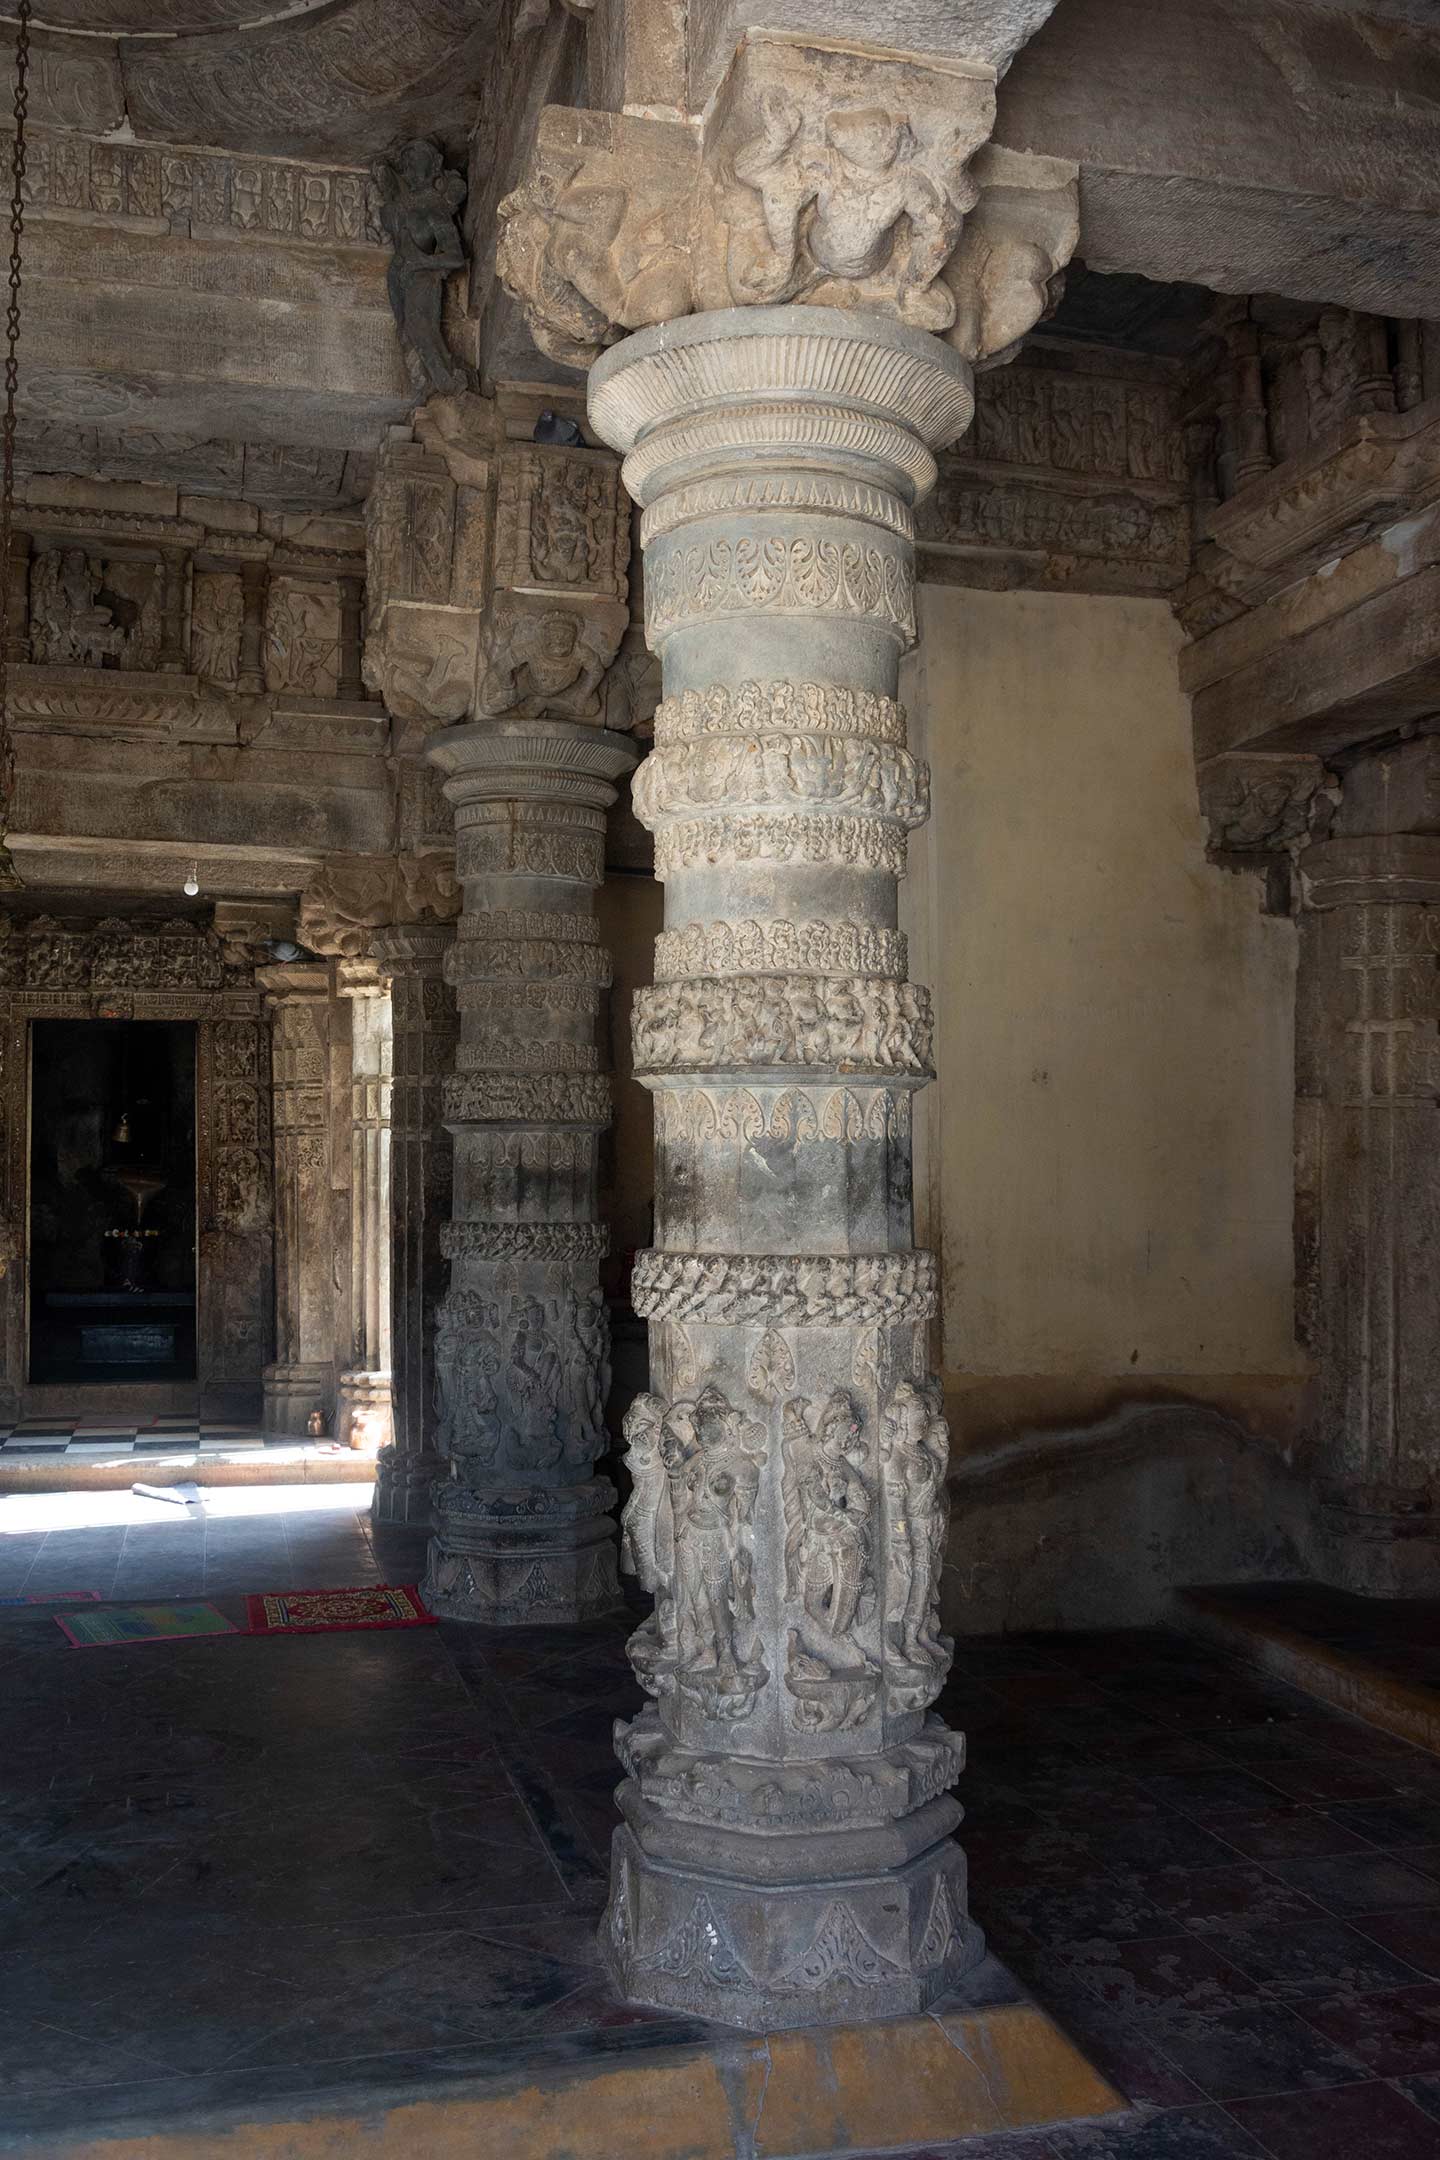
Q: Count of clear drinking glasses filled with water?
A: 0